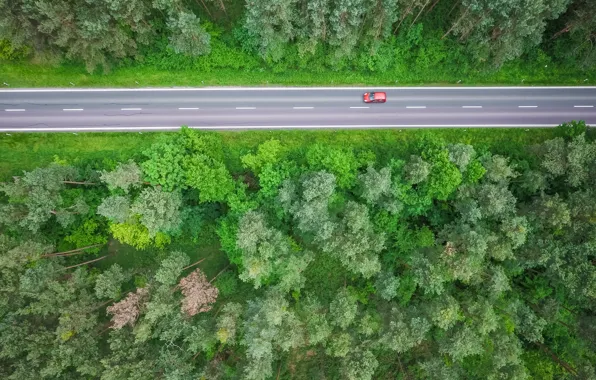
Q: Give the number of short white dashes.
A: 11